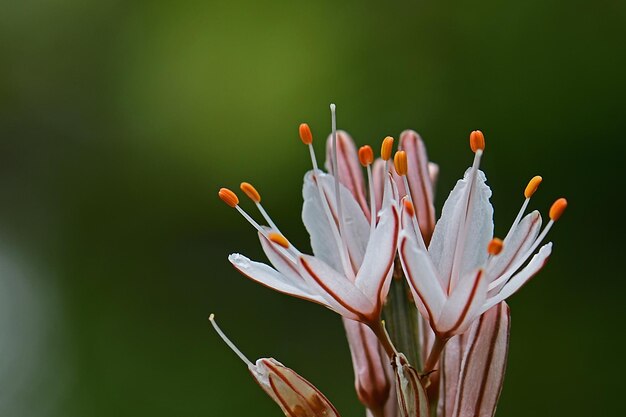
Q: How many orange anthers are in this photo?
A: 12